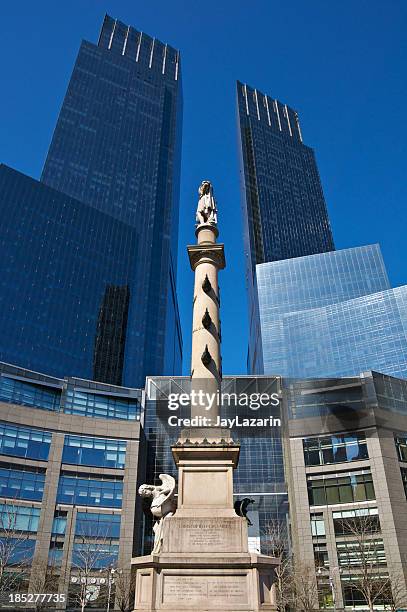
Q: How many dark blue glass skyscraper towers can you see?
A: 2